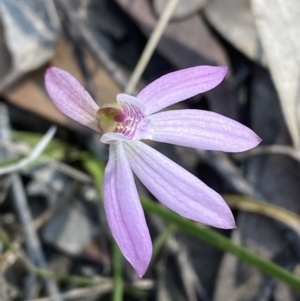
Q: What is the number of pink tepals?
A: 5